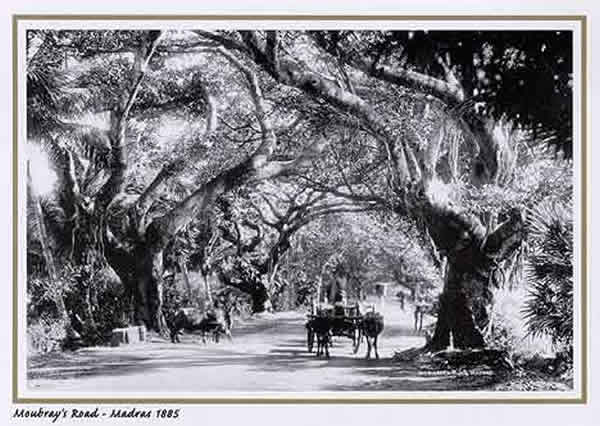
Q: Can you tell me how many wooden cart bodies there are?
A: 1